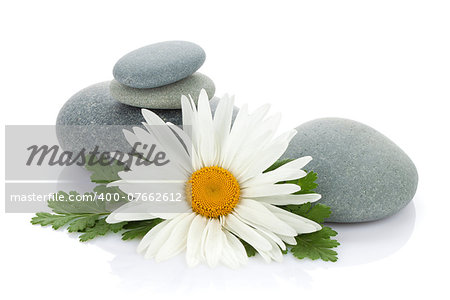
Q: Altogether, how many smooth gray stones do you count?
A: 4